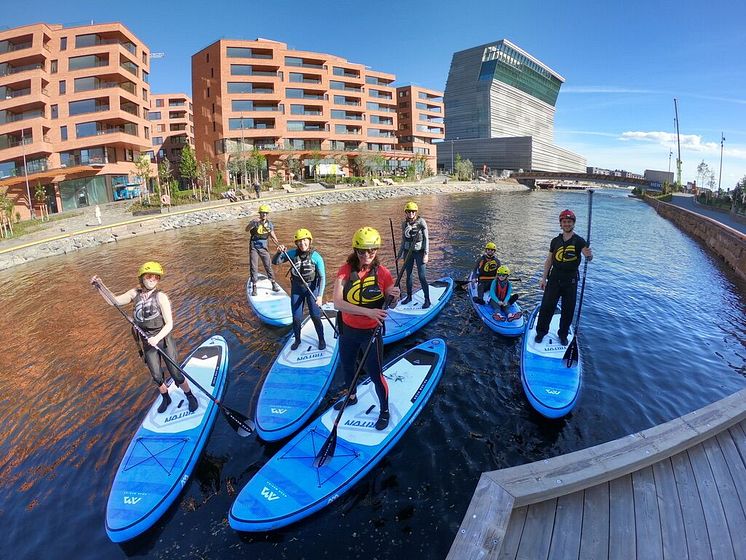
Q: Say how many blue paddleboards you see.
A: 7